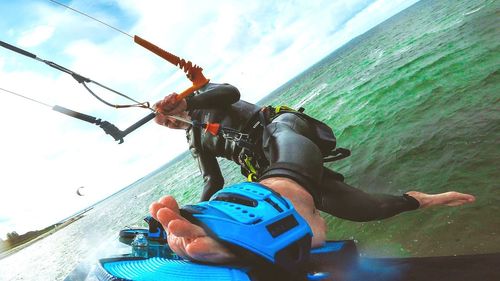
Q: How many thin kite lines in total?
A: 2